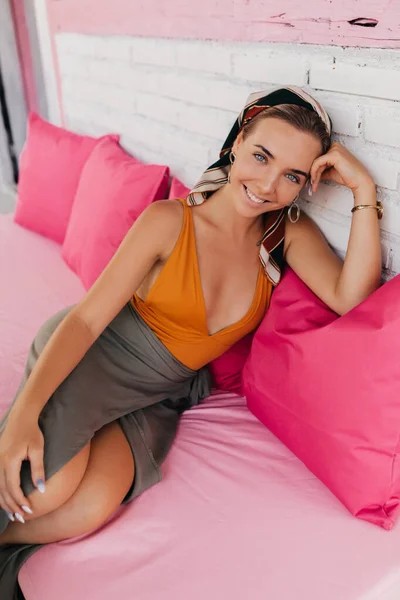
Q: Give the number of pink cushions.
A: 4